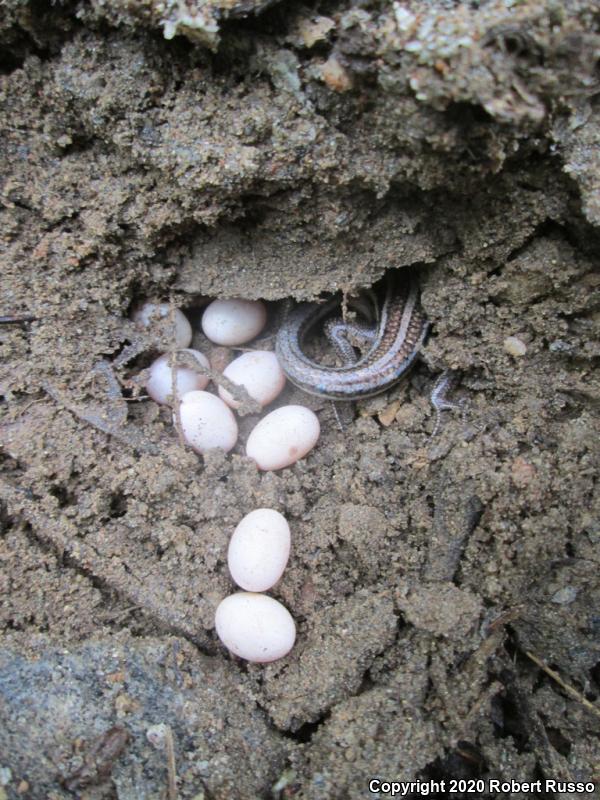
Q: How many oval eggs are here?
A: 8